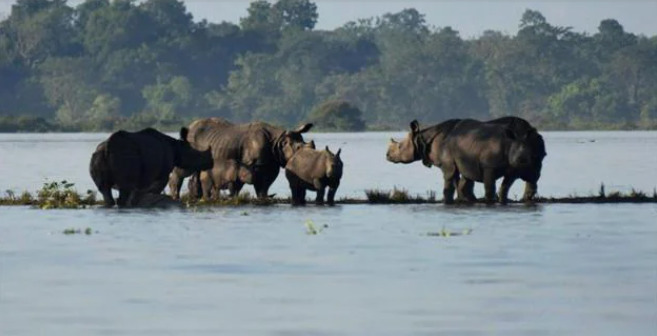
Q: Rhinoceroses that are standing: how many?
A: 6